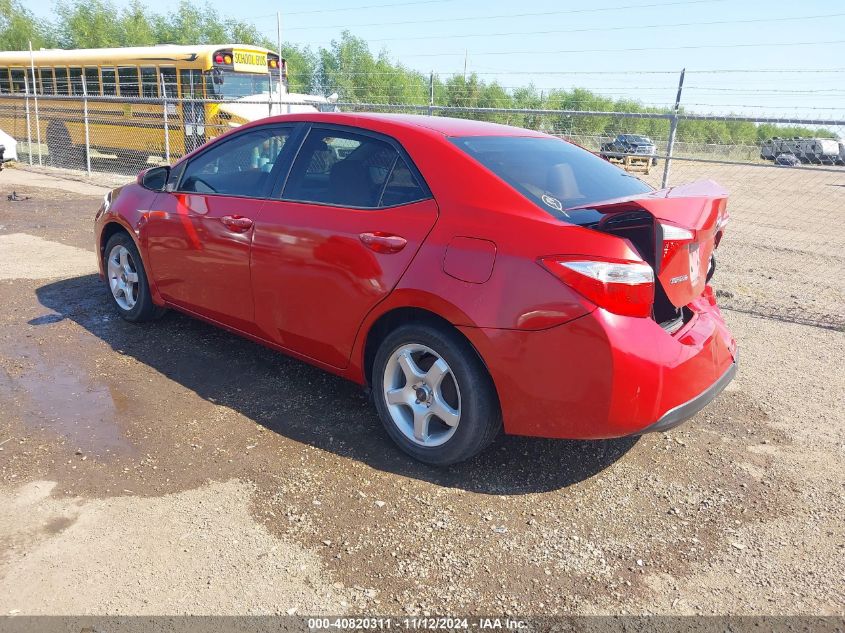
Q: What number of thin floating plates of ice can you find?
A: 0